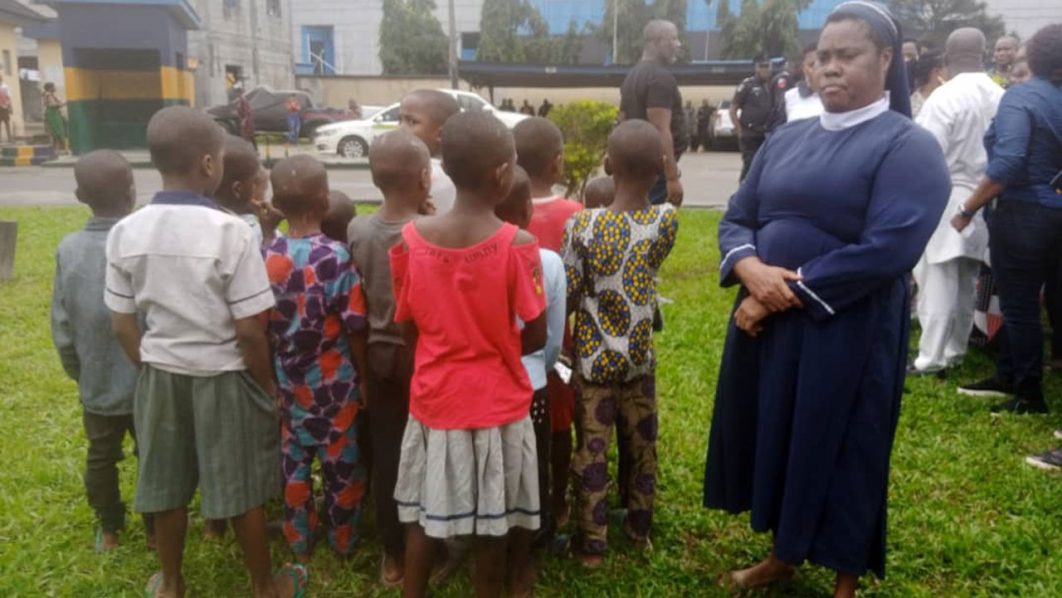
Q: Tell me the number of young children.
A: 13